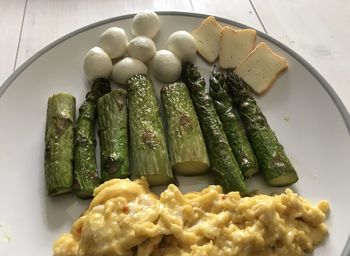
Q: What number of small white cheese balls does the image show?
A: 7